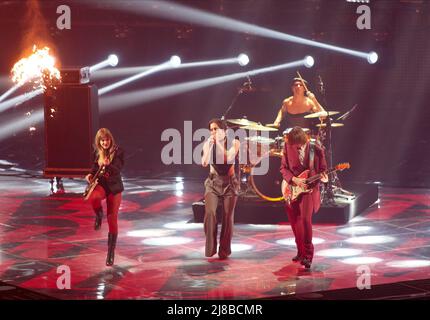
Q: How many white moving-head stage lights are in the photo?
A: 5